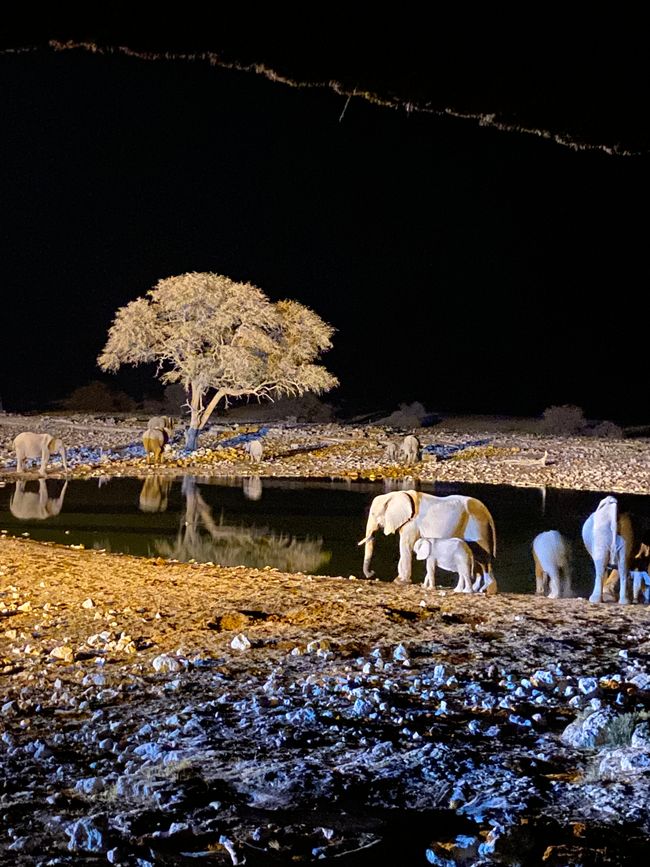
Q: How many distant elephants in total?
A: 6